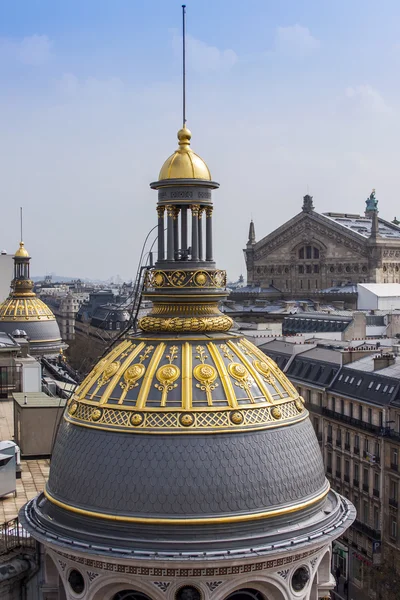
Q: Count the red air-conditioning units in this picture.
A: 0